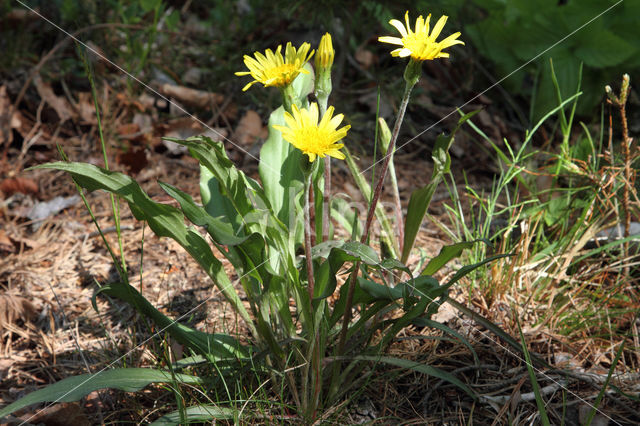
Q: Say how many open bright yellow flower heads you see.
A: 3